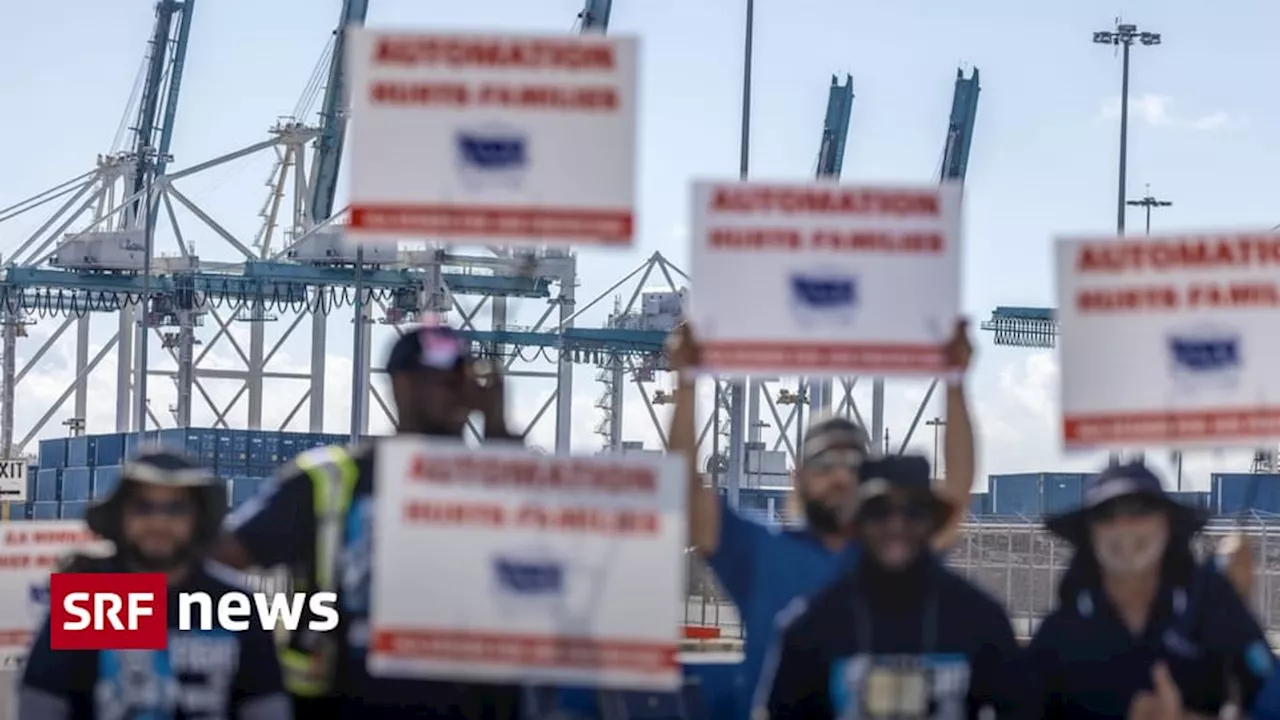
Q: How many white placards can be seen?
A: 5